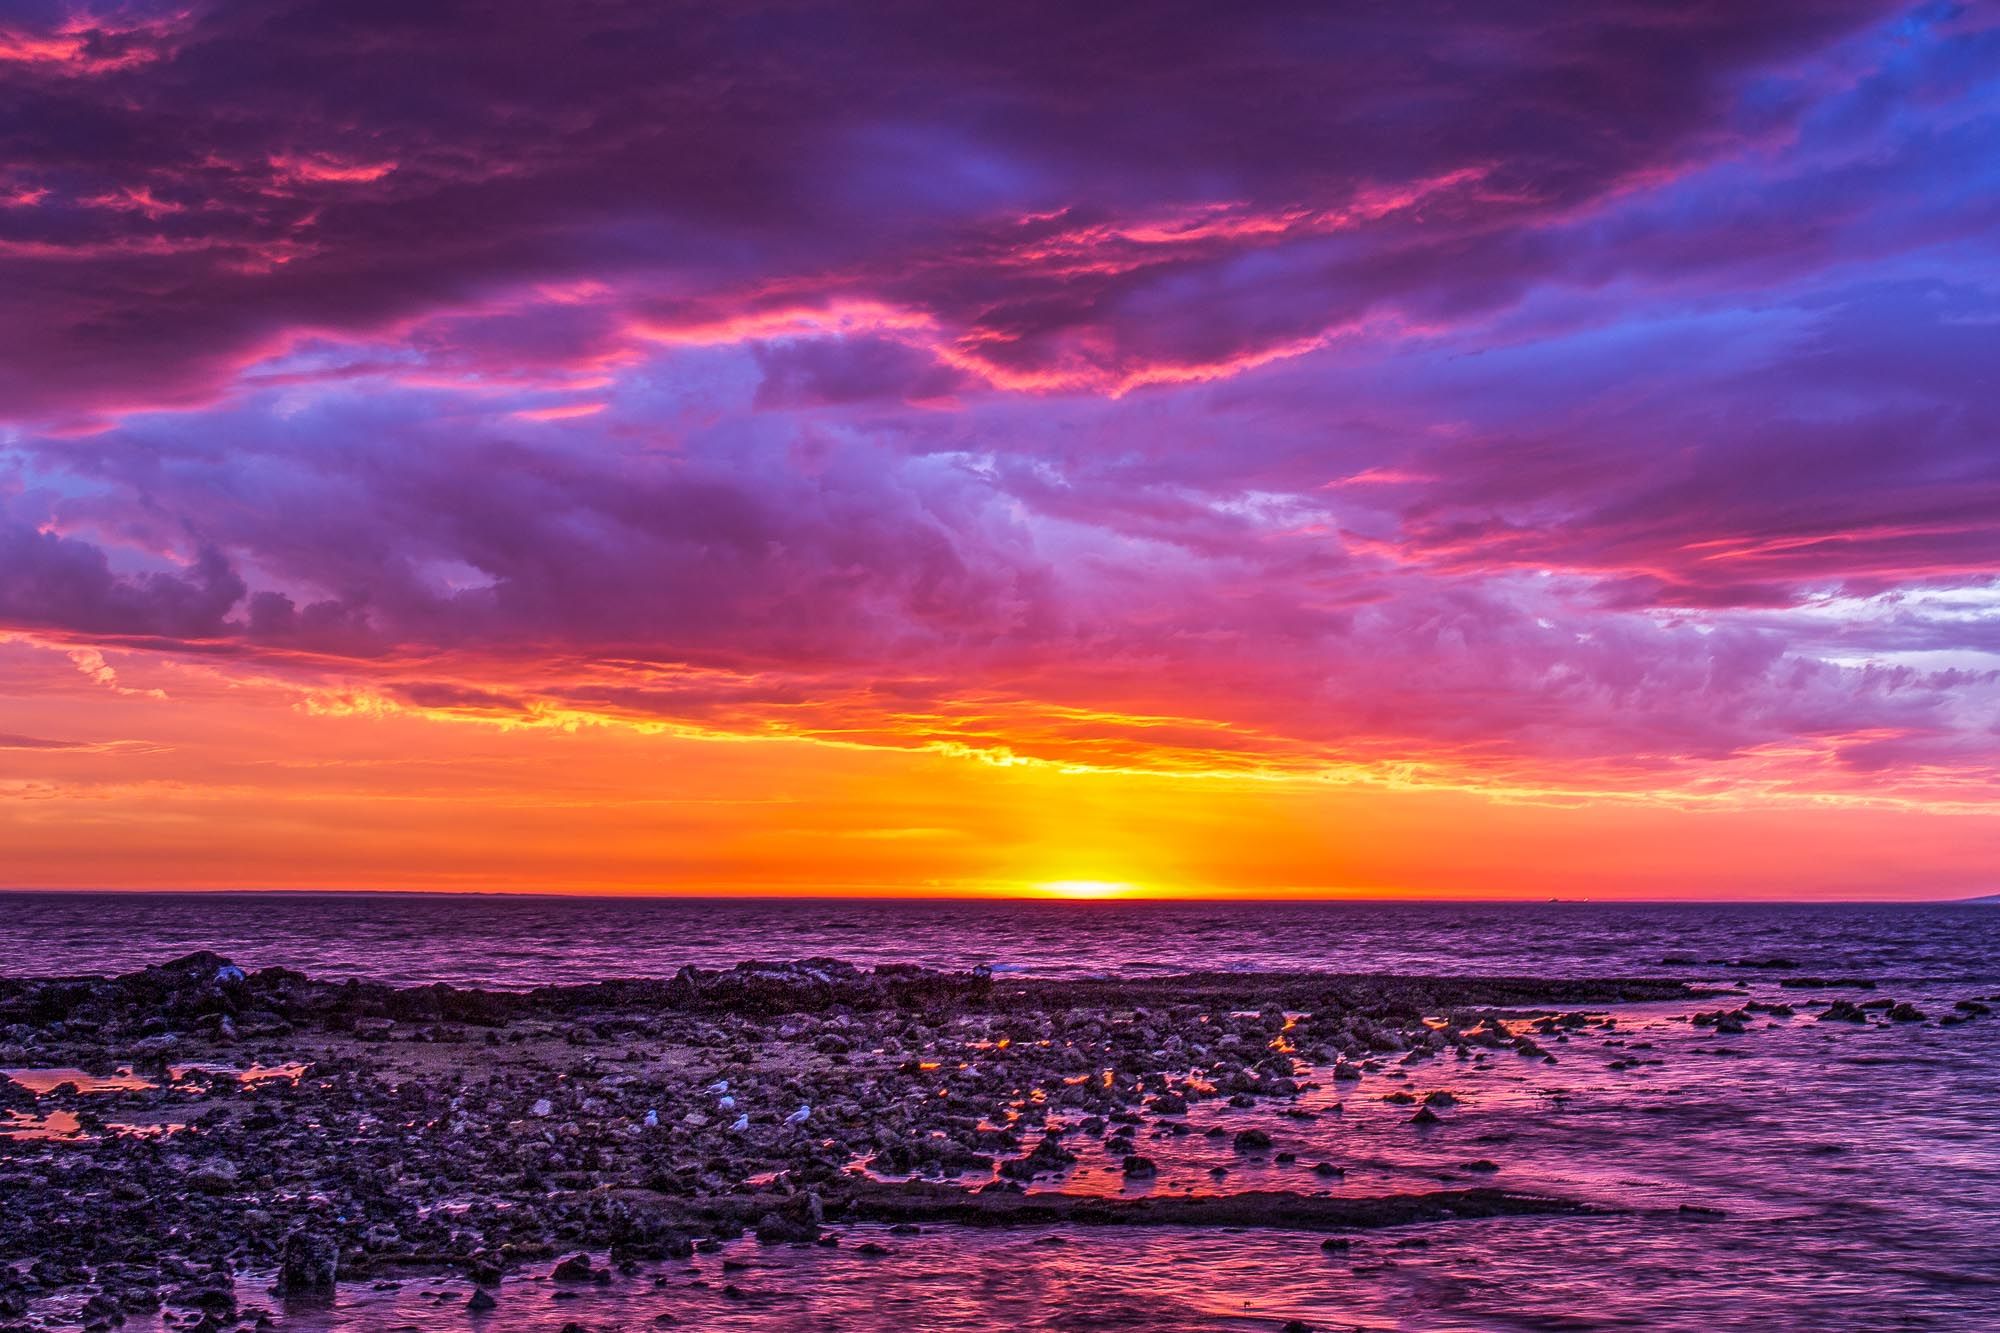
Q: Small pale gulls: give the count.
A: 5